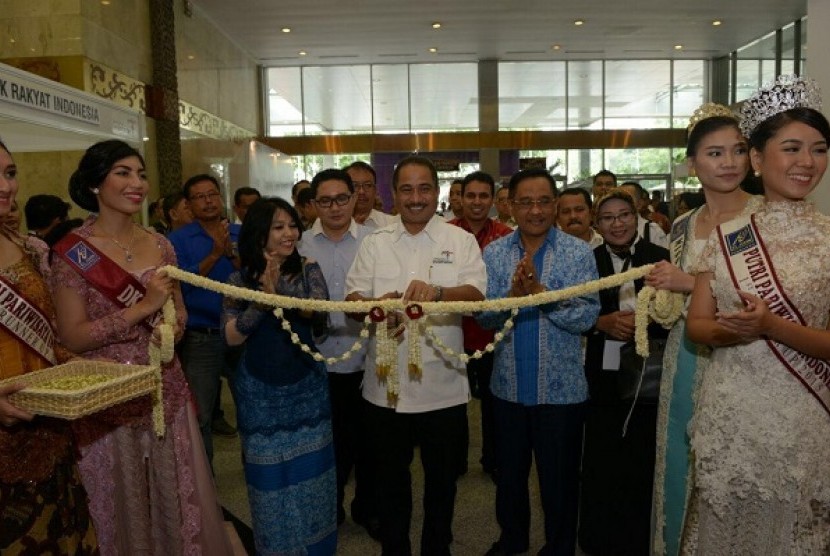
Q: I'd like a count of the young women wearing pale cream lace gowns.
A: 2